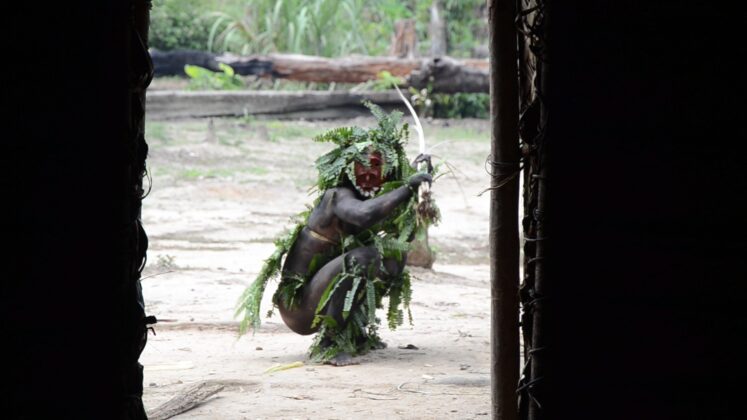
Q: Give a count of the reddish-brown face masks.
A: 1